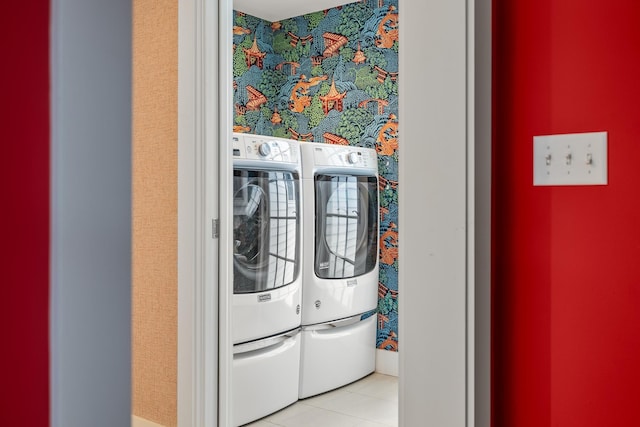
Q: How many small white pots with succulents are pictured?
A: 0